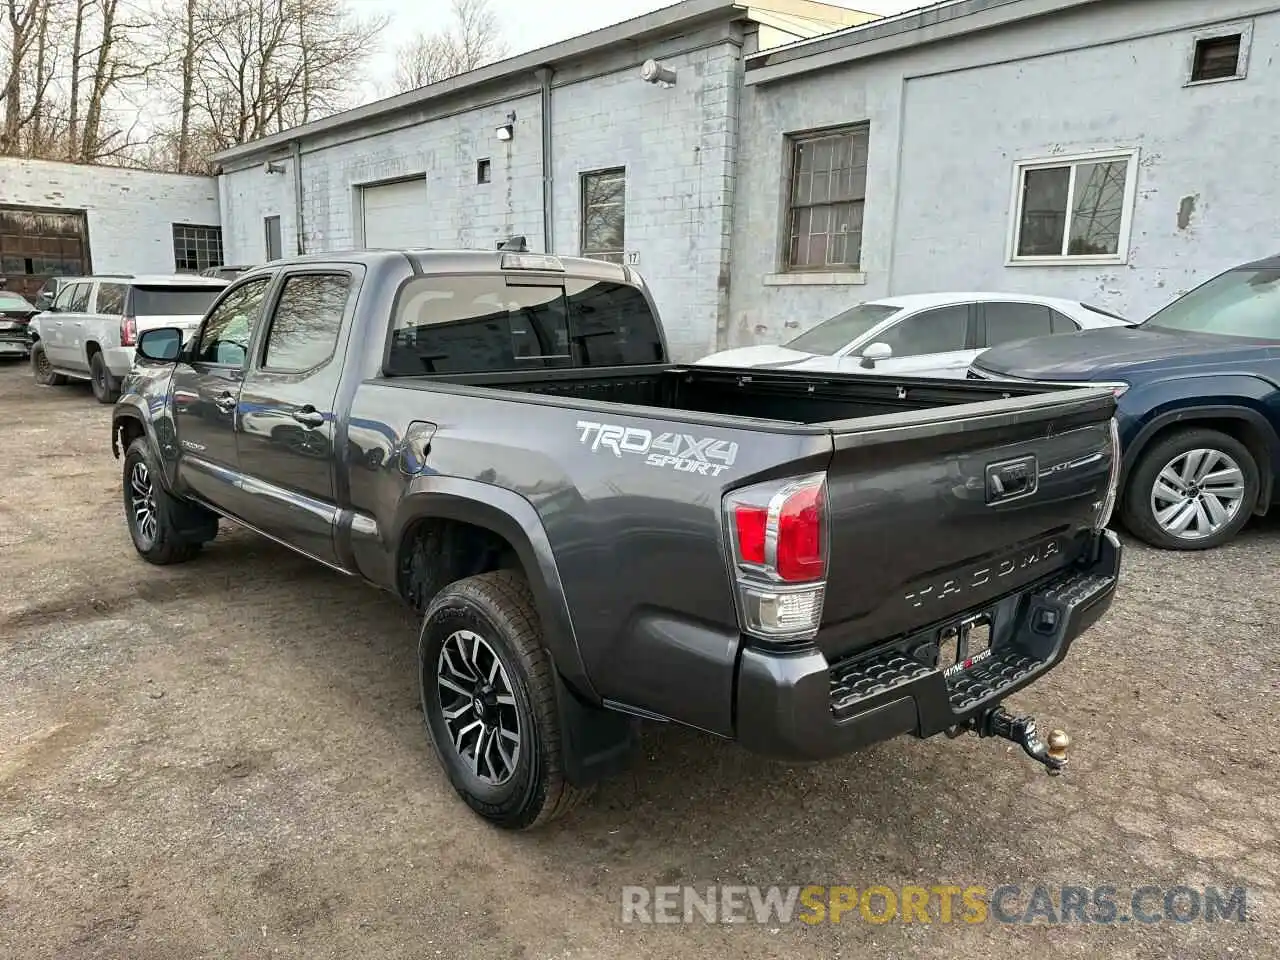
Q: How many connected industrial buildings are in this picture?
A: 3